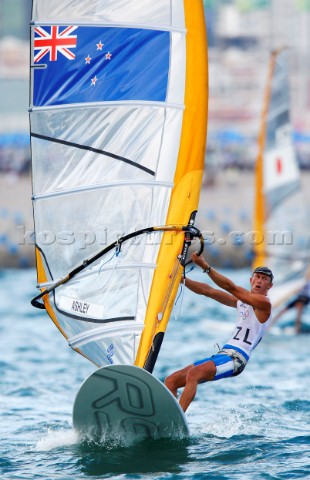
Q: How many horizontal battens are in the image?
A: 5